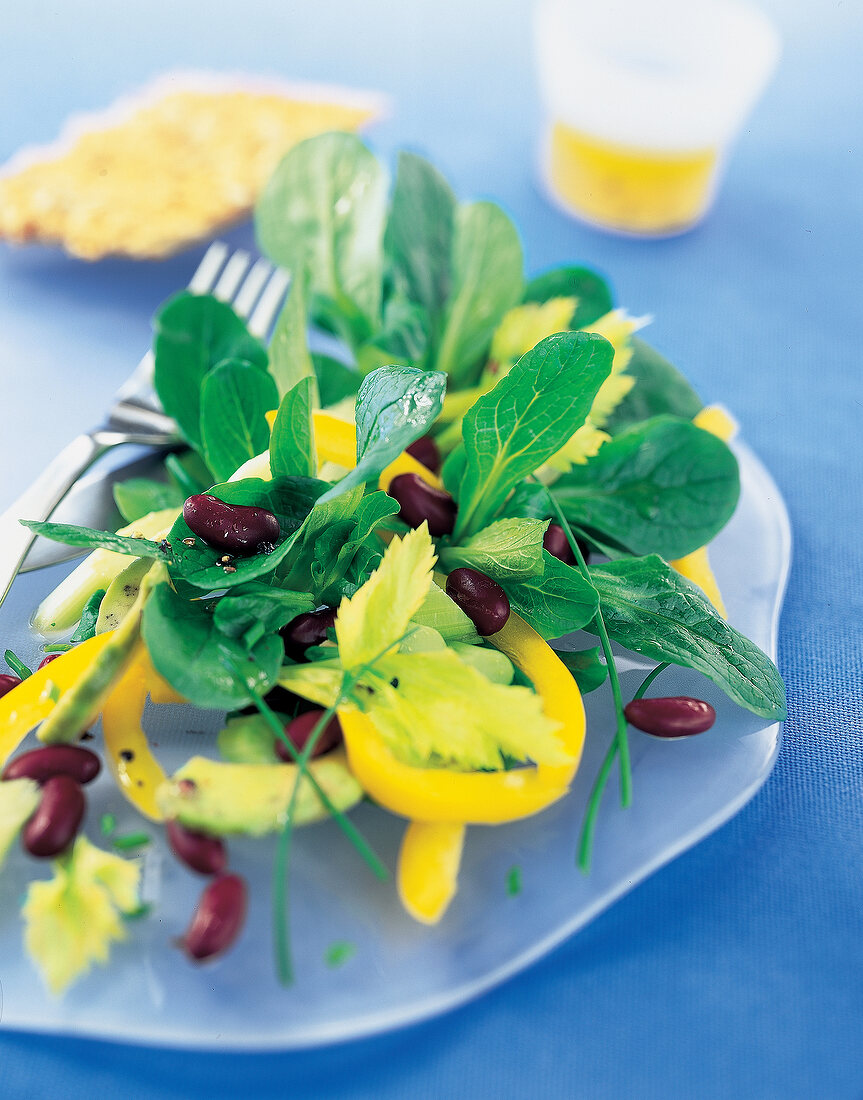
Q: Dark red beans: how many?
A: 14